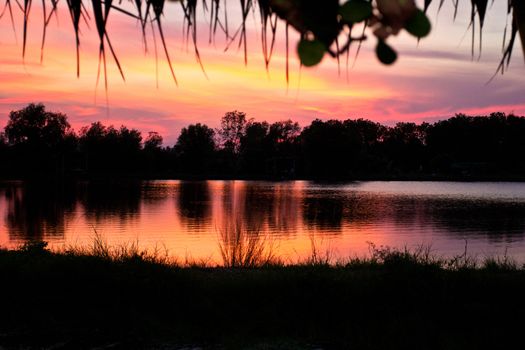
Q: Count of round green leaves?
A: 4